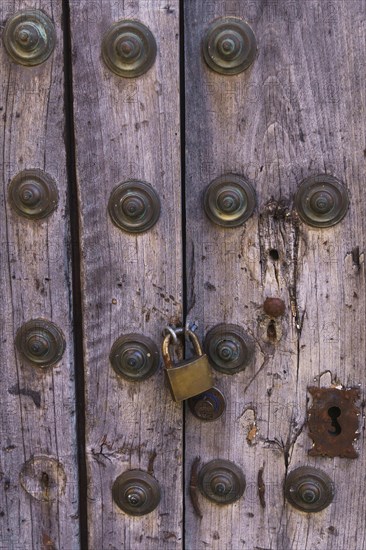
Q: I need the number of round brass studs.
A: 13